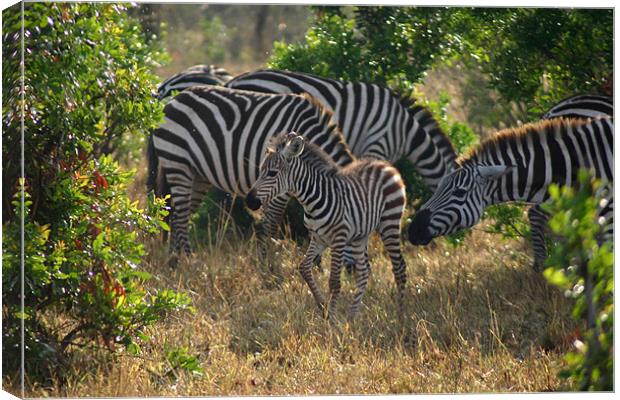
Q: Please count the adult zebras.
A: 5